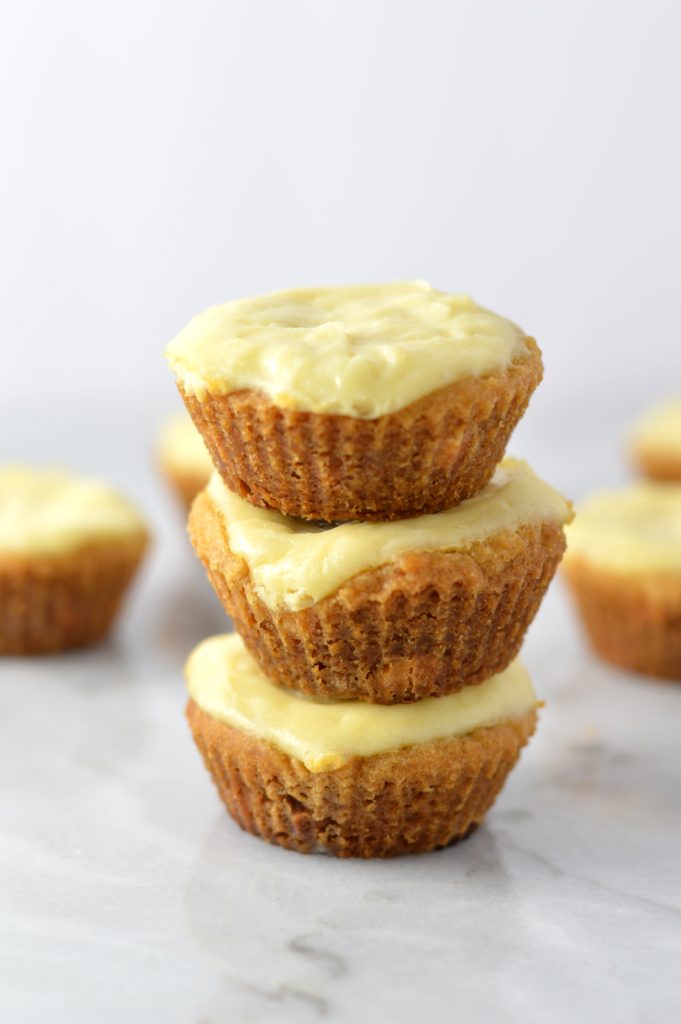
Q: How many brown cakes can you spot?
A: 7